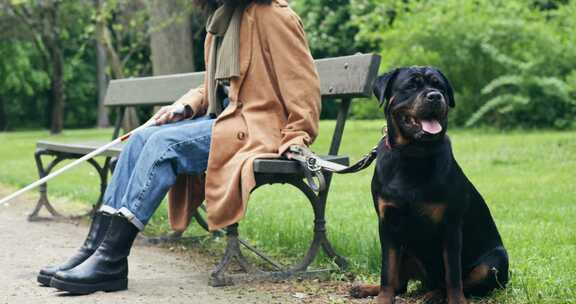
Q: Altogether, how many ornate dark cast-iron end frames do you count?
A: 2